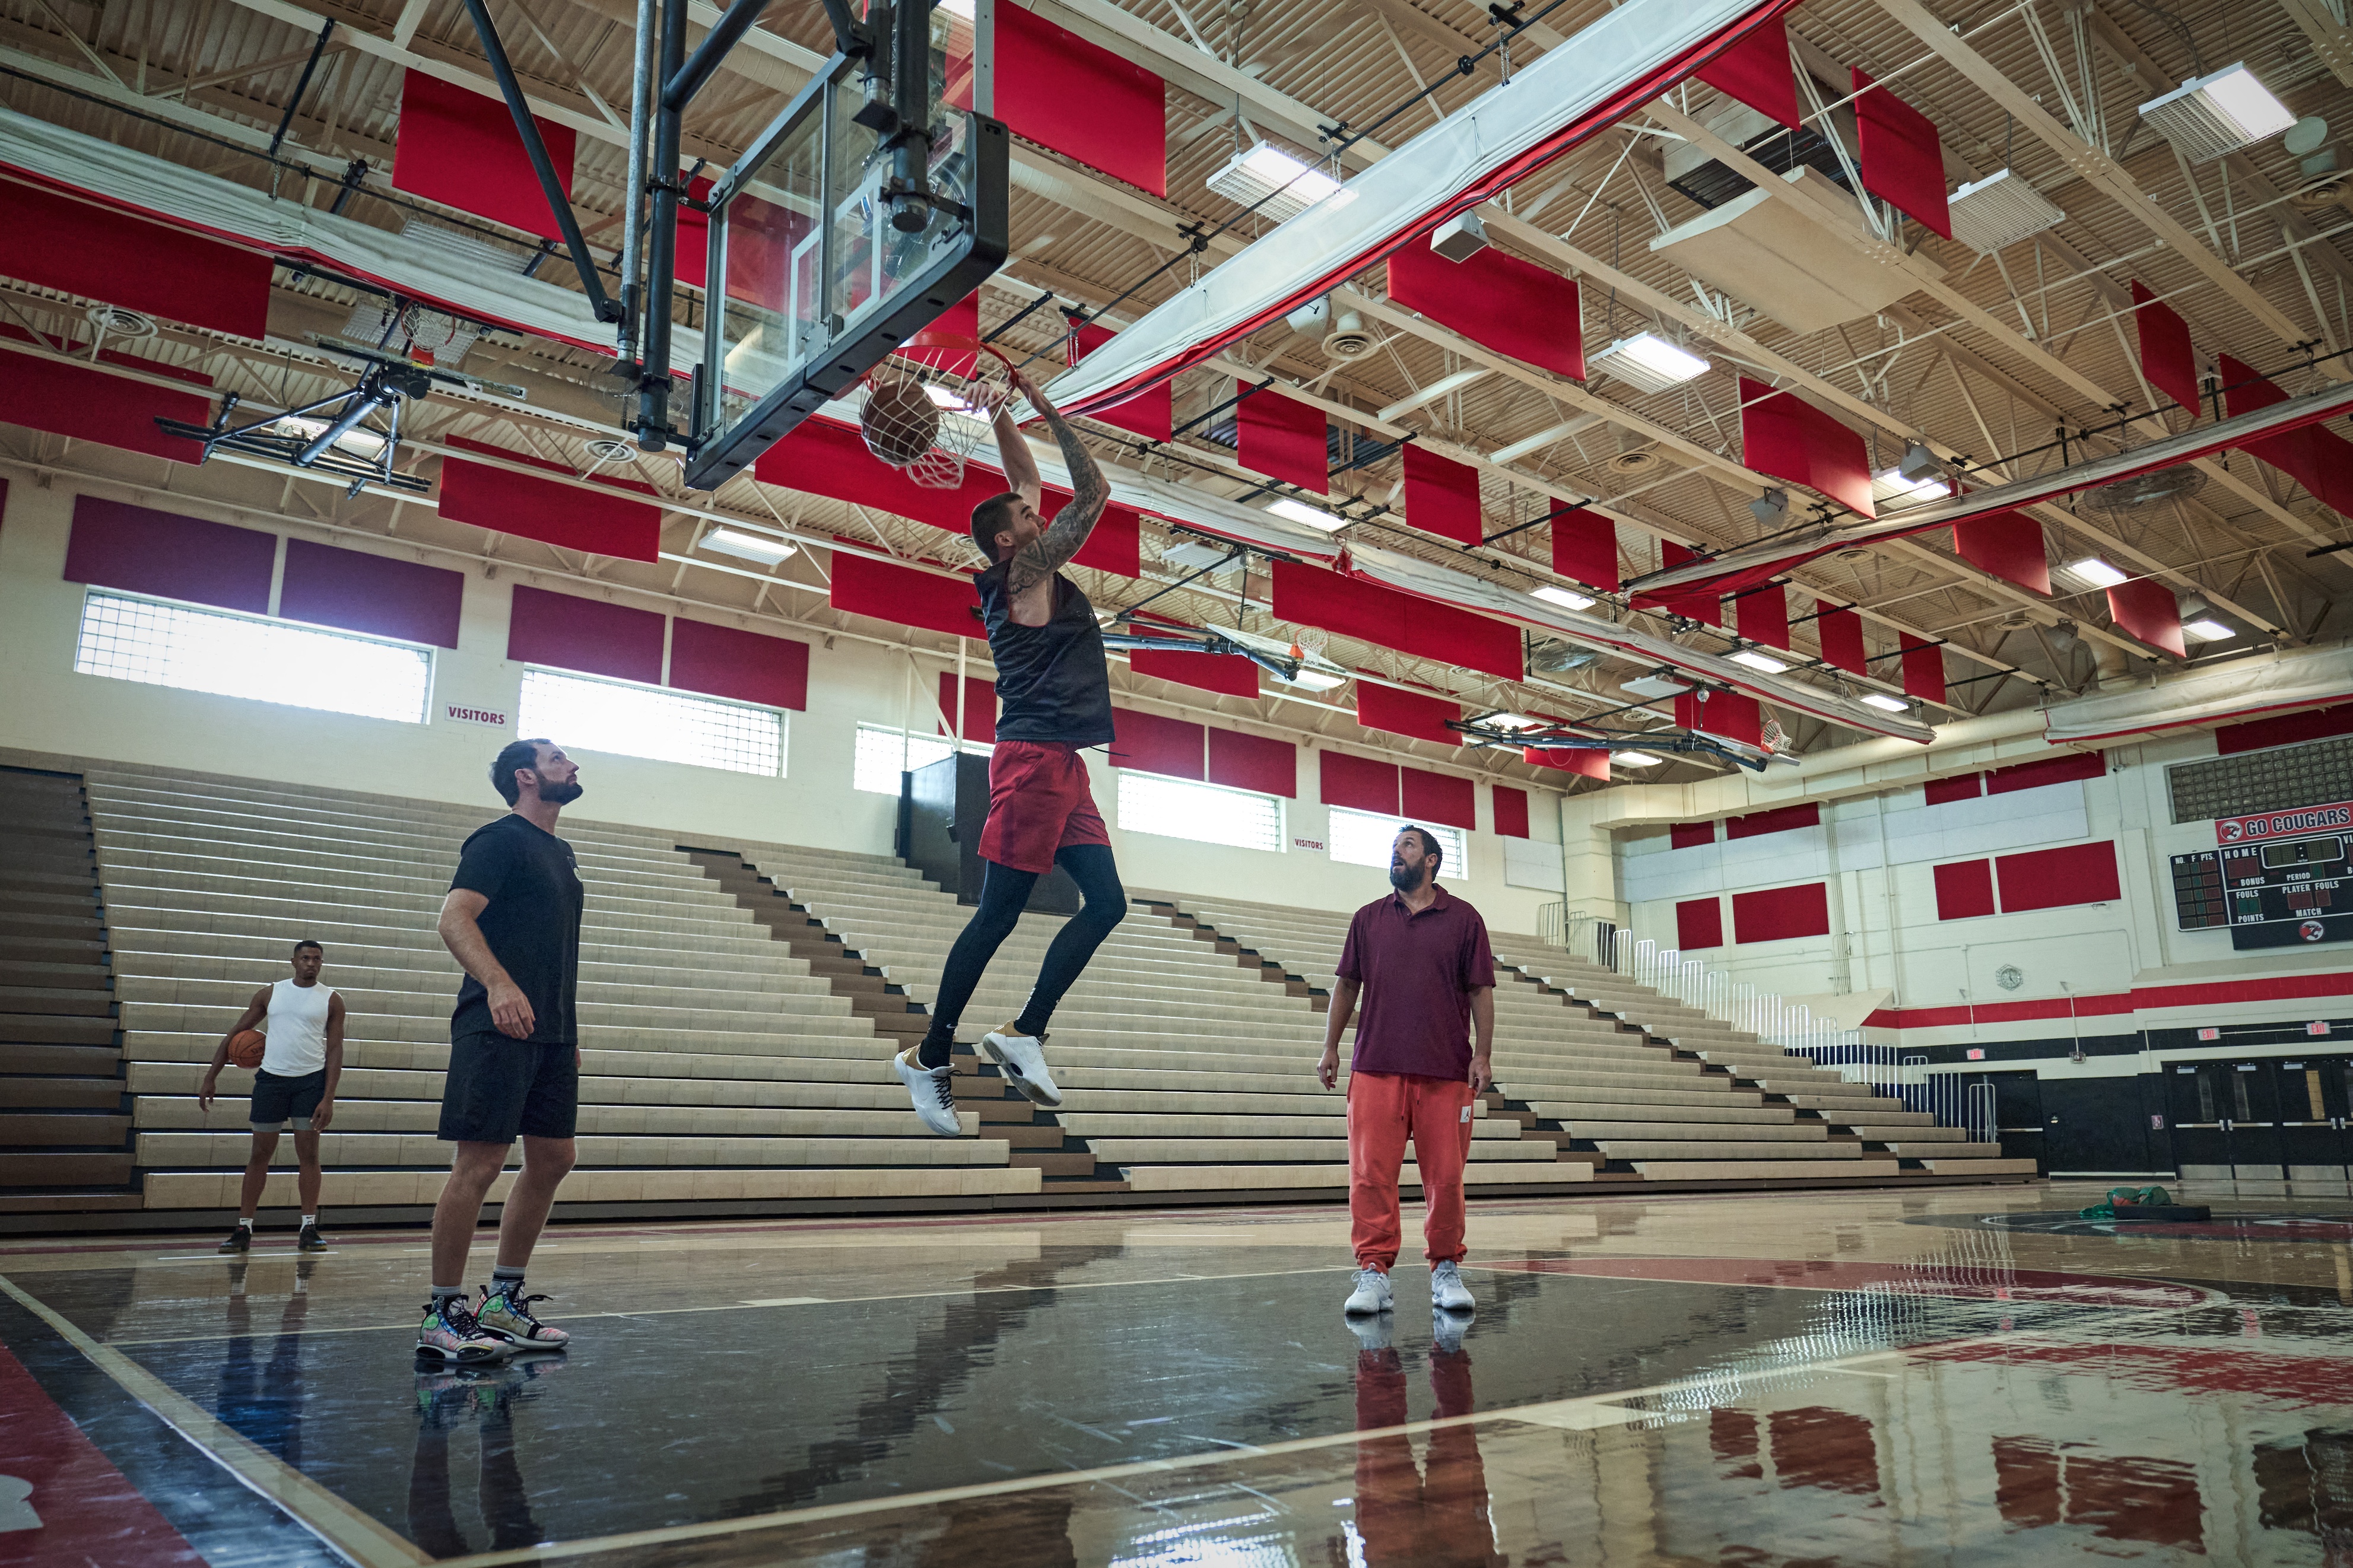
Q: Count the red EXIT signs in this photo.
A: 3